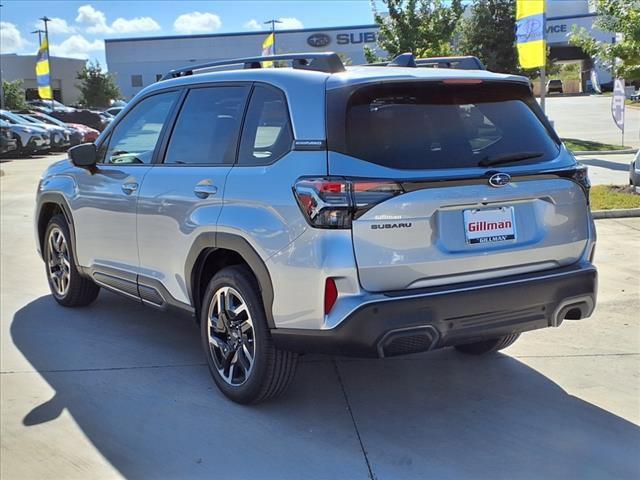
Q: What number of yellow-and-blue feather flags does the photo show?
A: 3